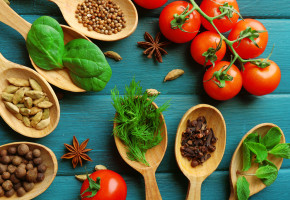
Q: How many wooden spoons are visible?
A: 7